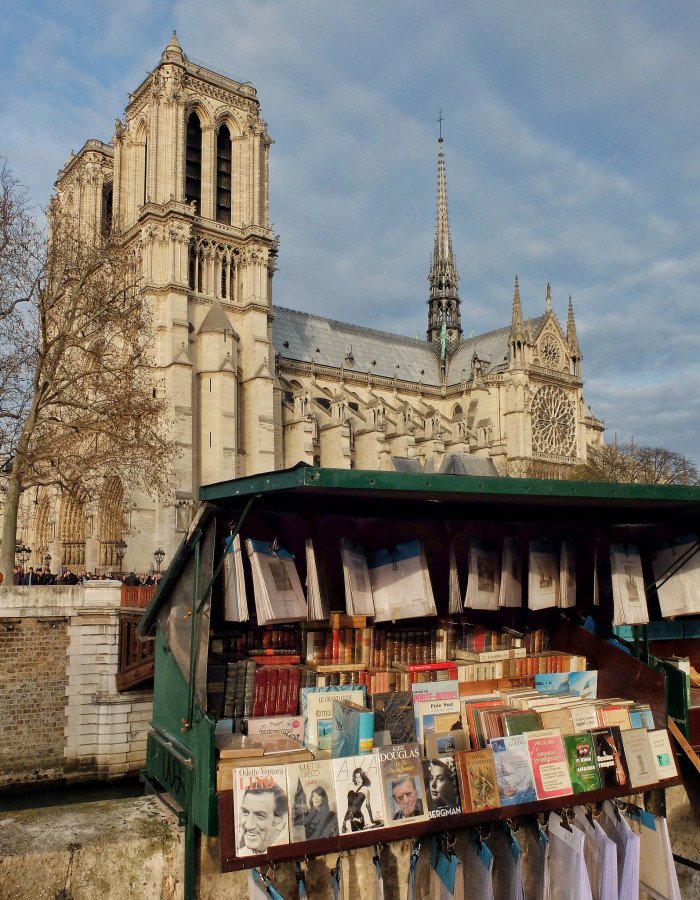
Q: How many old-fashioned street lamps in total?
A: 4